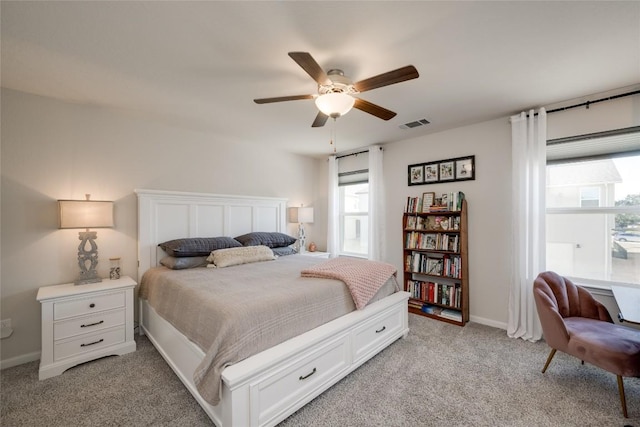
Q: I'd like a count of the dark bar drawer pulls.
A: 4